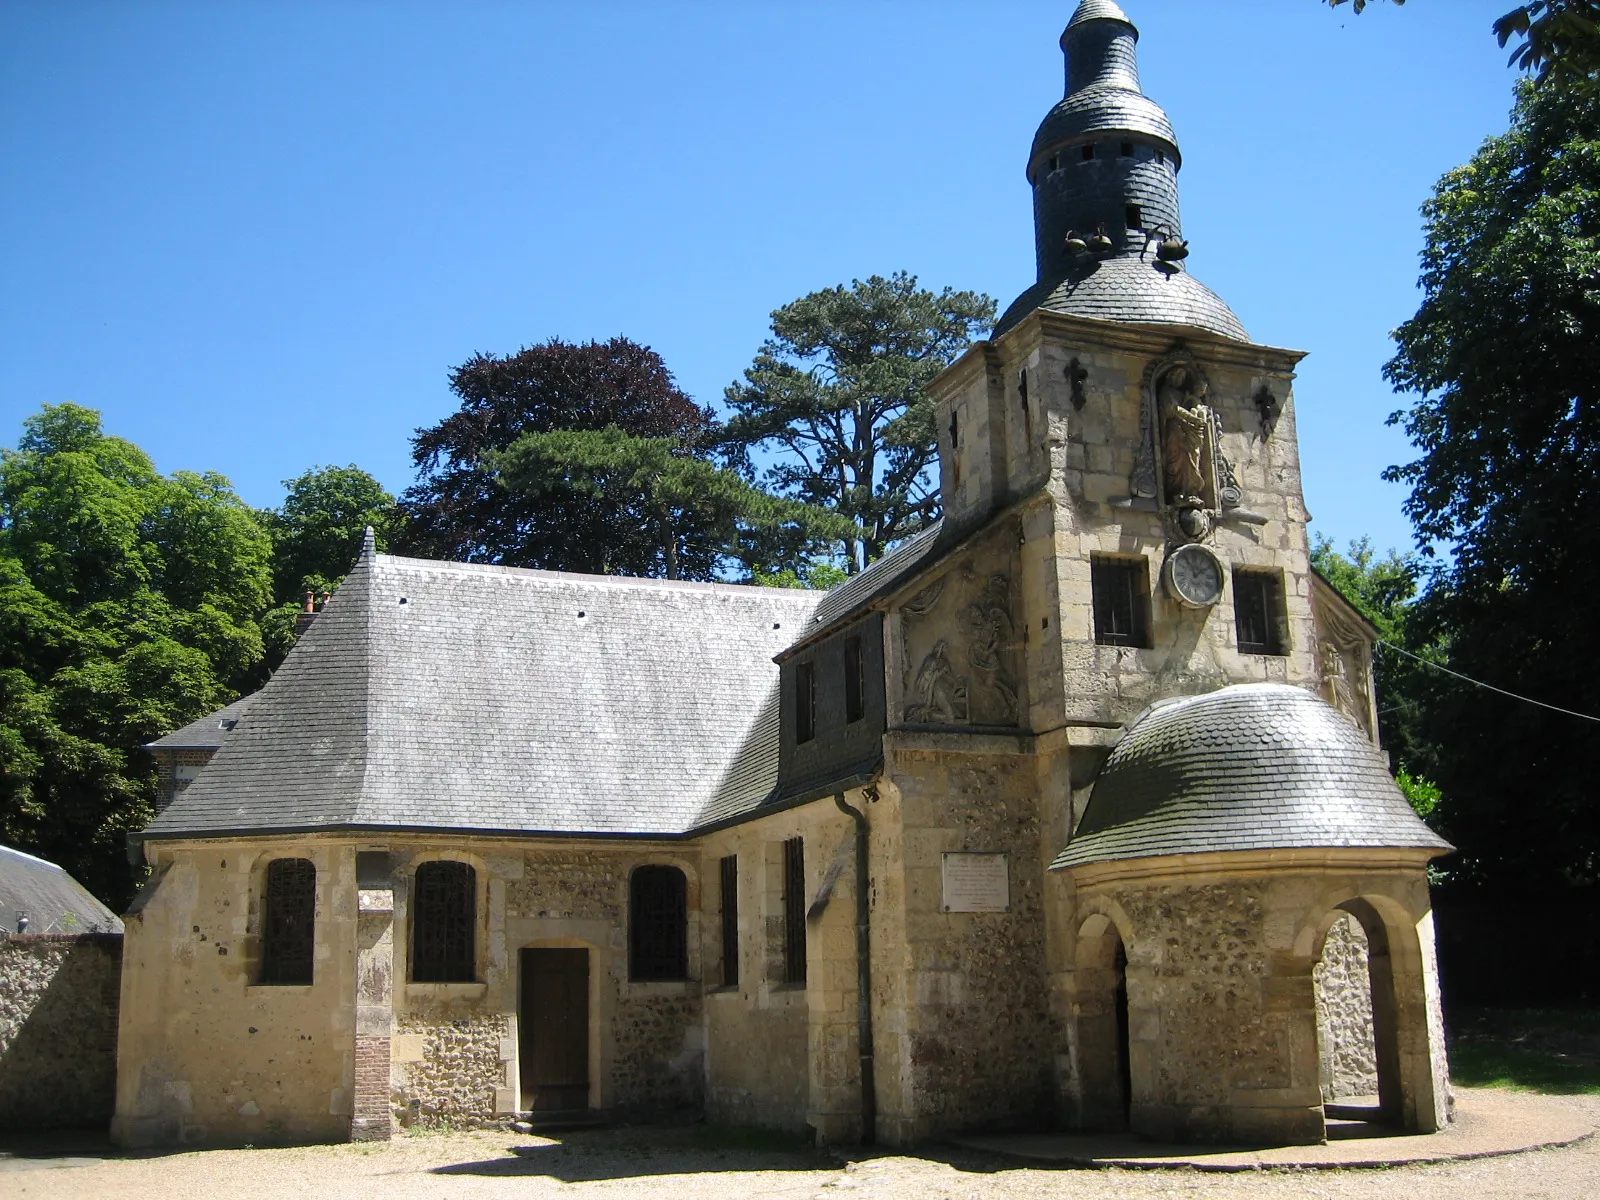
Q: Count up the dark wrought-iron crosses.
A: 2